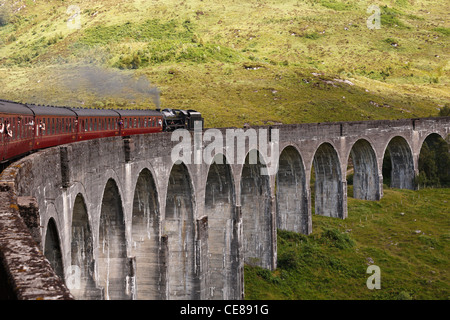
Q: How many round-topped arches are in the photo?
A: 12